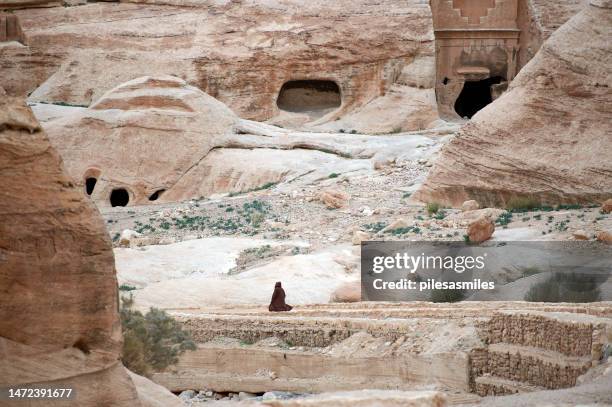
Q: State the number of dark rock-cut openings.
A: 5